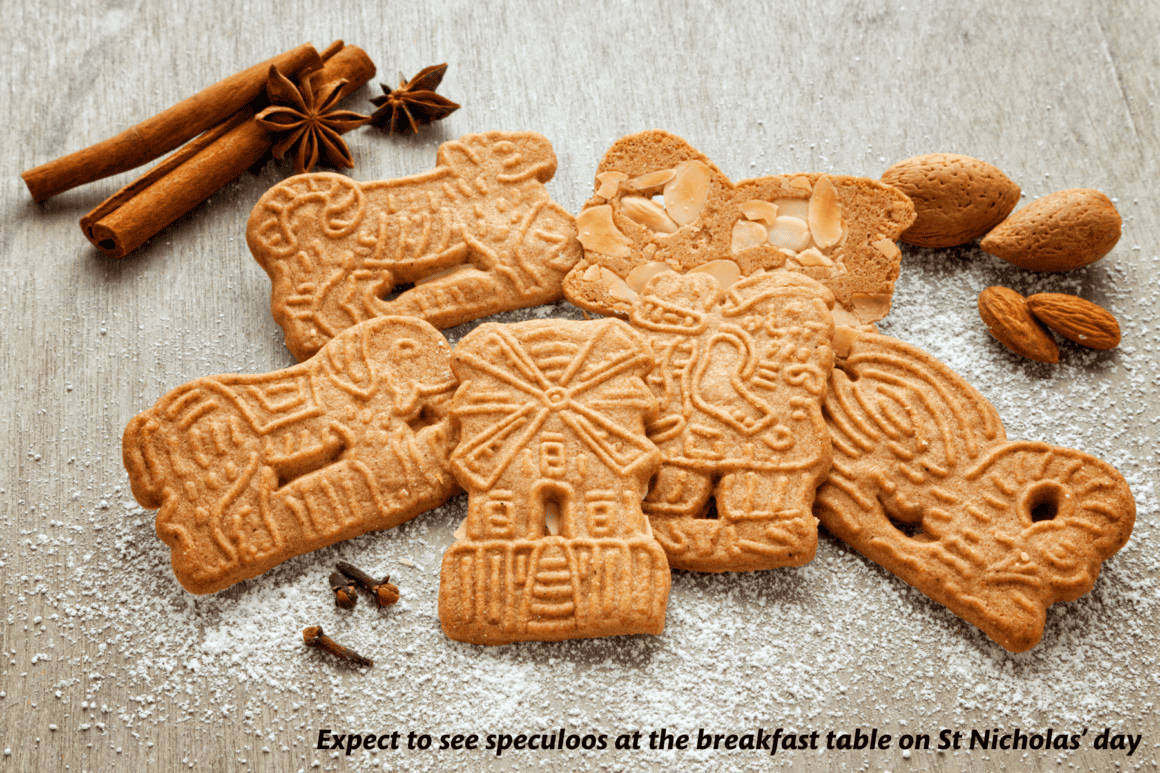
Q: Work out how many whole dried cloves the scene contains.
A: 3